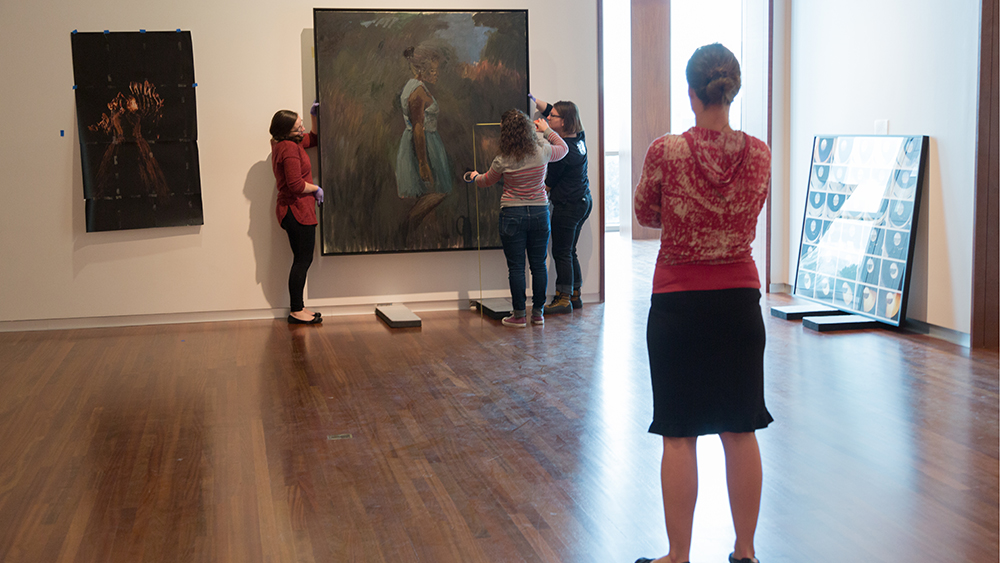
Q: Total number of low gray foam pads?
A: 4